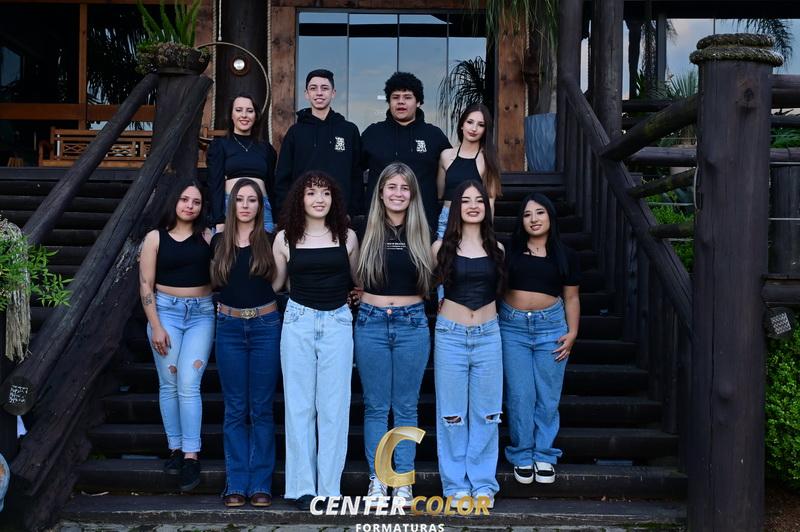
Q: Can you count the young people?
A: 10